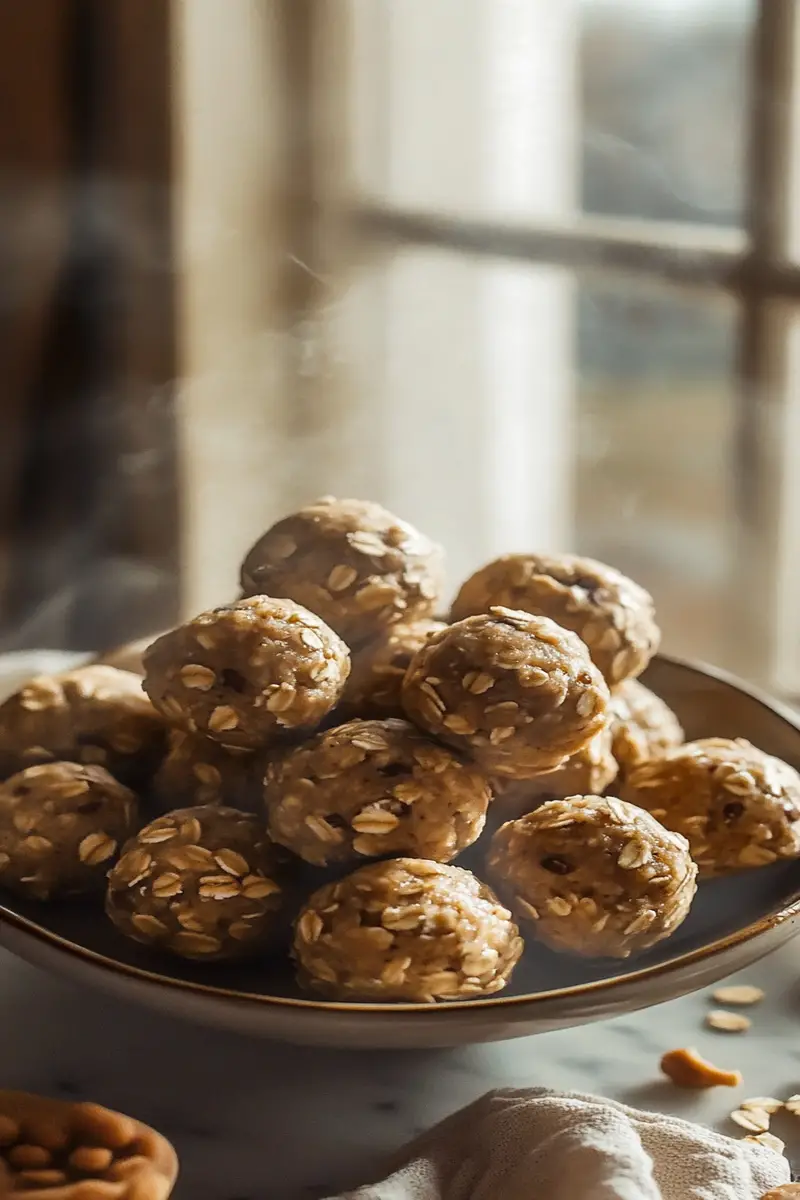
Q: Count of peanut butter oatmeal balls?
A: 15